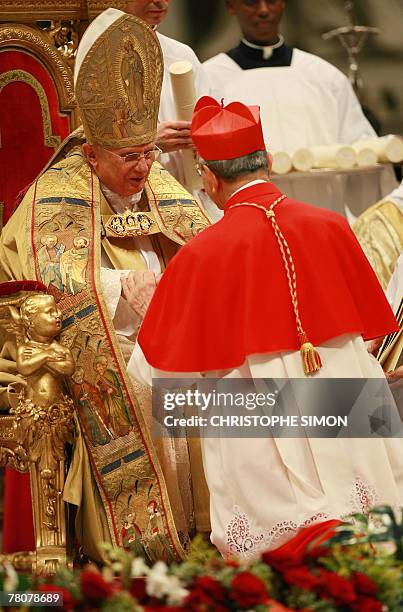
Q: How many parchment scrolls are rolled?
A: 6